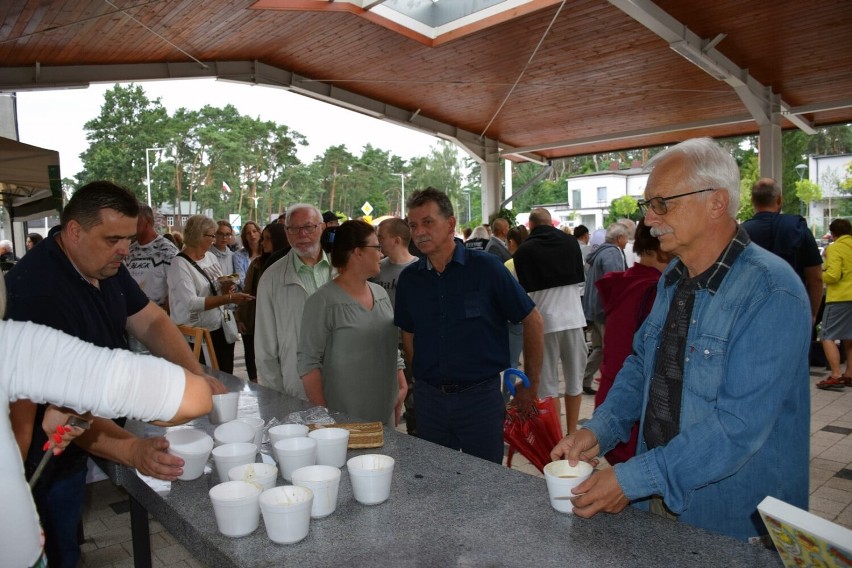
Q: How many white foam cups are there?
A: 14